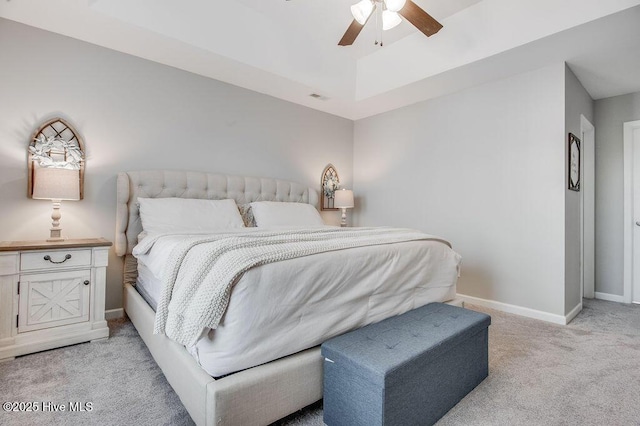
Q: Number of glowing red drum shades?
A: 0